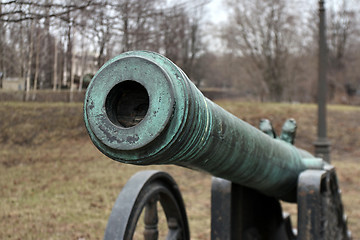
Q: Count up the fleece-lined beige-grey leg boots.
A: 0